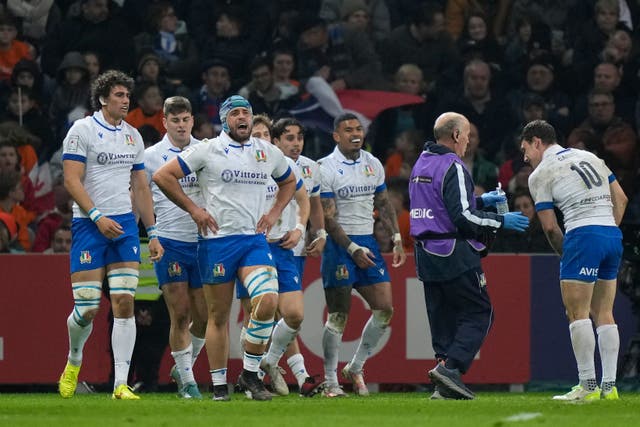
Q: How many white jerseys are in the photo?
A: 7